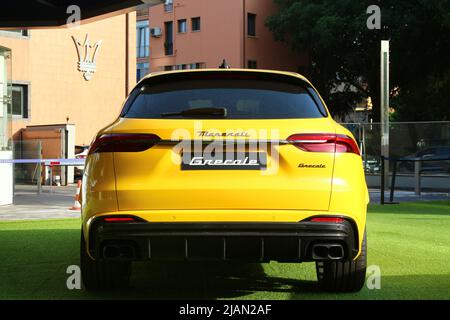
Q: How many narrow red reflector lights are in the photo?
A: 2